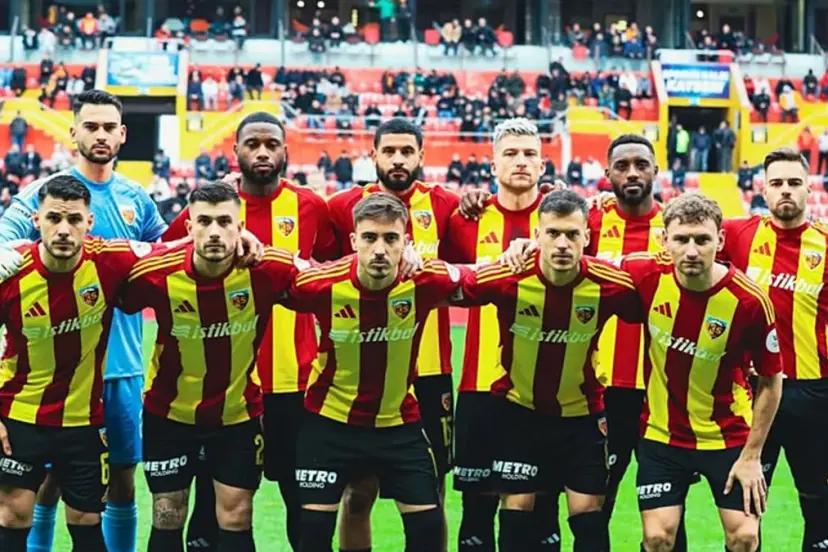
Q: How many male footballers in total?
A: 11